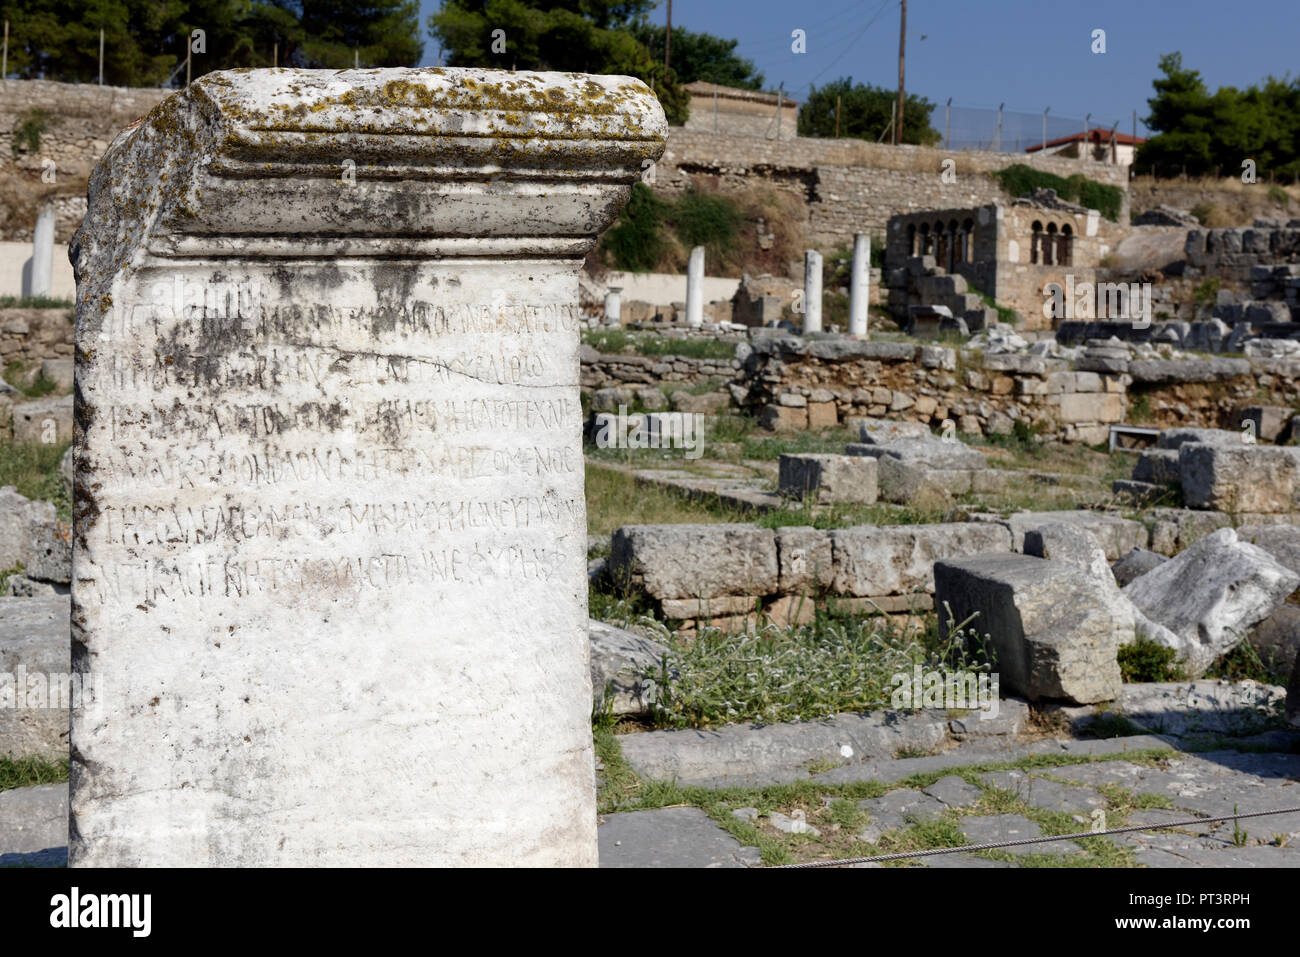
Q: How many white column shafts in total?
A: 5